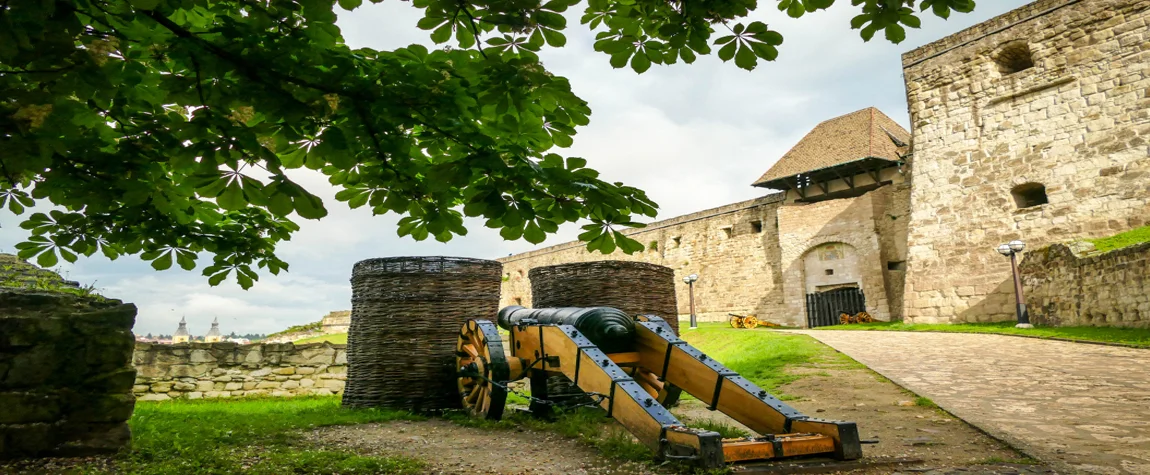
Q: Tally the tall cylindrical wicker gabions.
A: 2